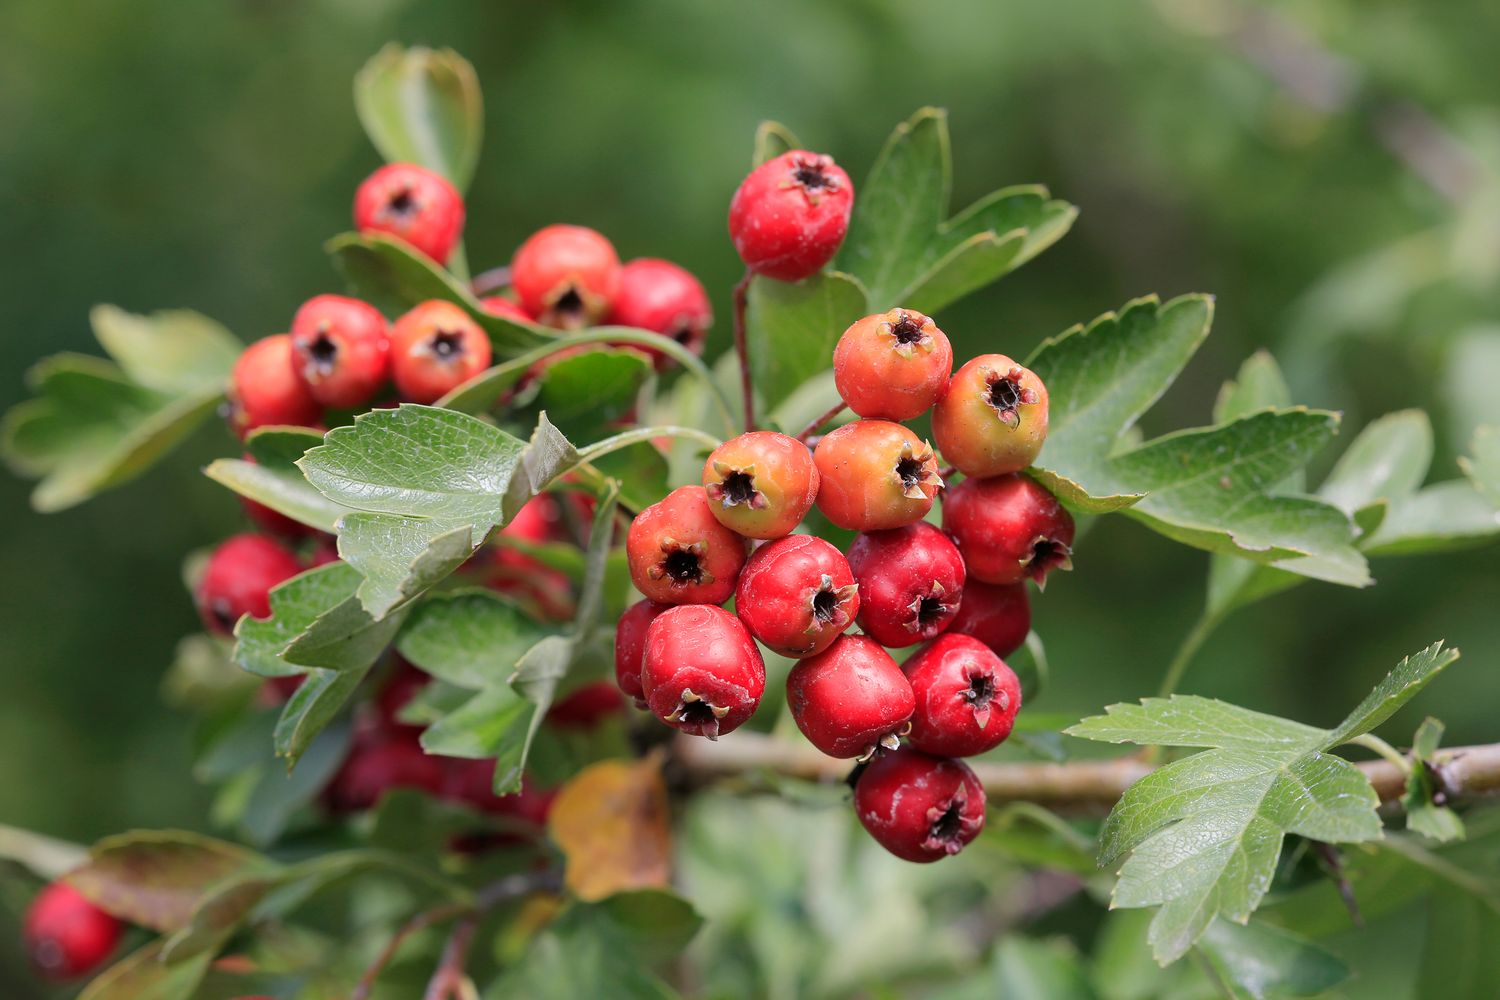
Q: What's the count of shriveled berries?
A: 0